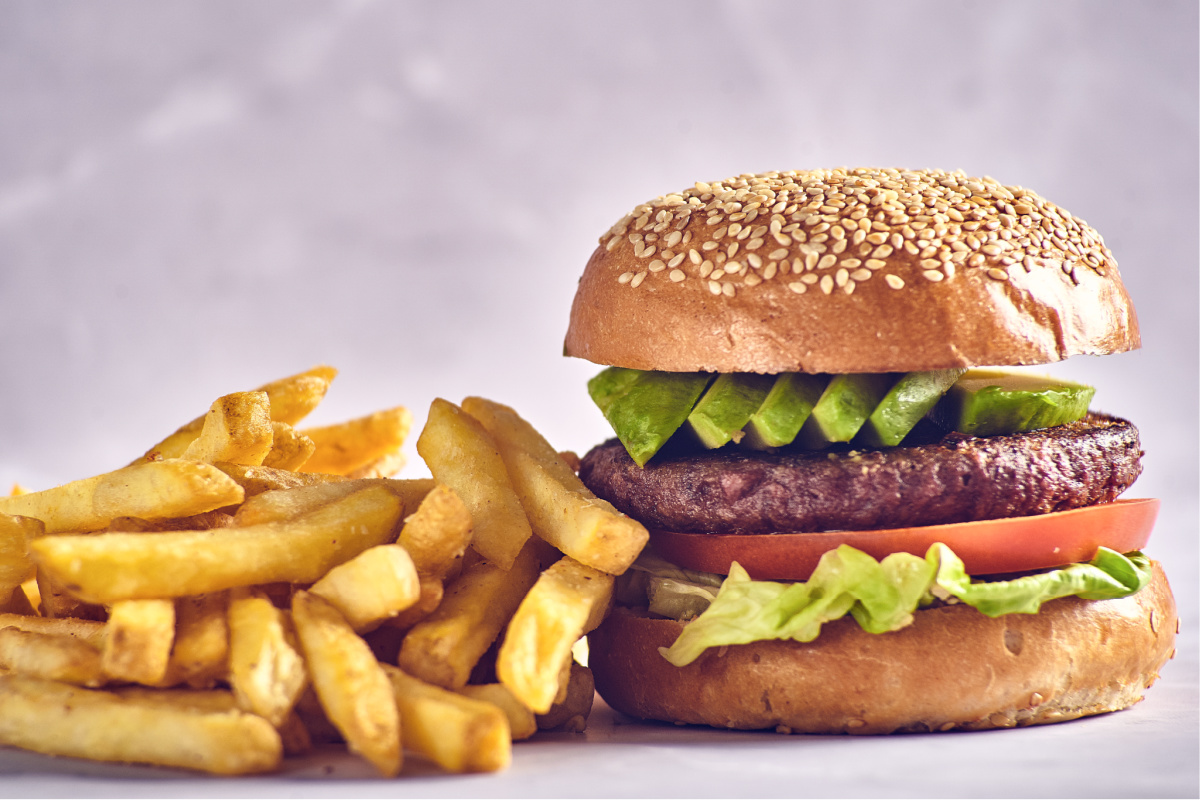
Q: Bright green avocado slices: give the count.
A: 6